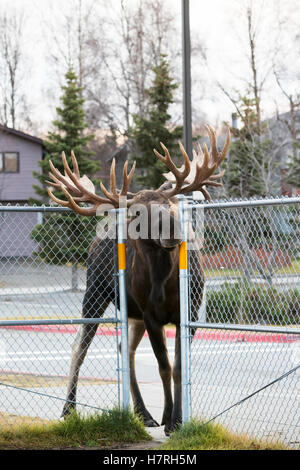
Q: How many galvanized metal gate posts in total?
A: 2